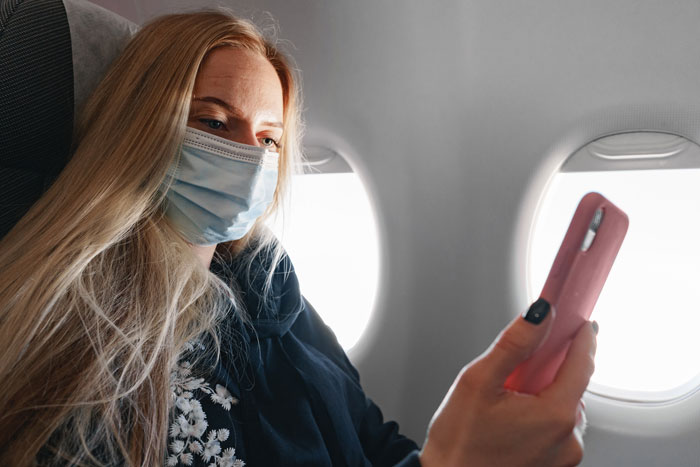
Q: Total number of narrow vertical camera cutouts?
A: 1